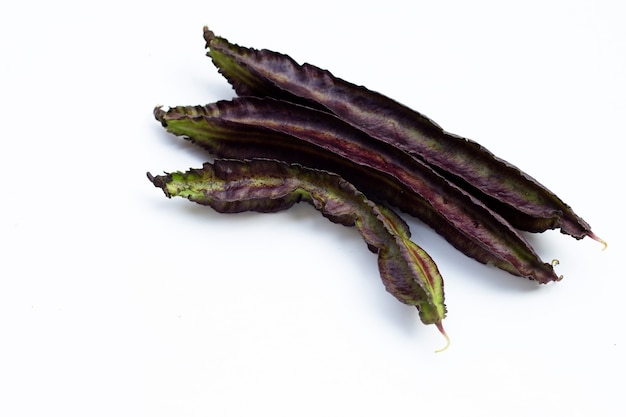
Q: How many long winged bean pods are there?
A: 3